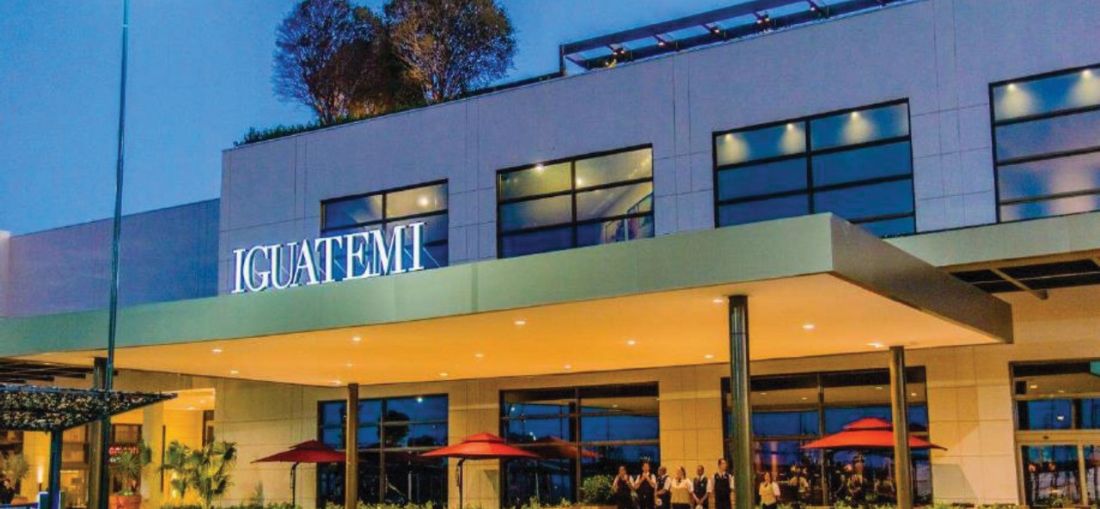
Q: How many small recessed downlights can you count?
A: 14